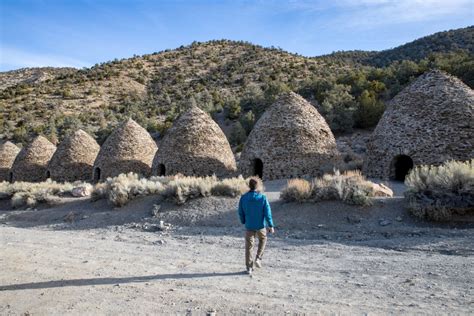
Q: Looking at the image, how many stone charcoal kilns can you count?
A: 7